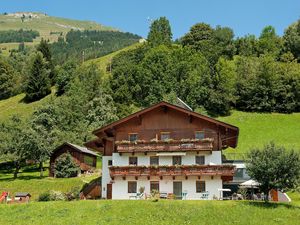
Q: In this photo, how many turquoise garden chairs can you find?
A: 2